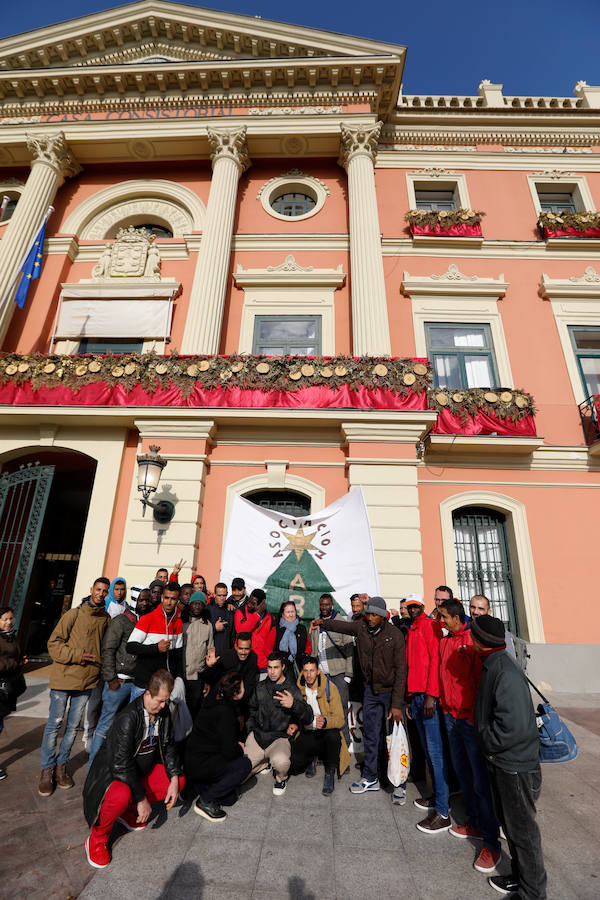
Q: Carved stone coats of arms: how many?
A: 1